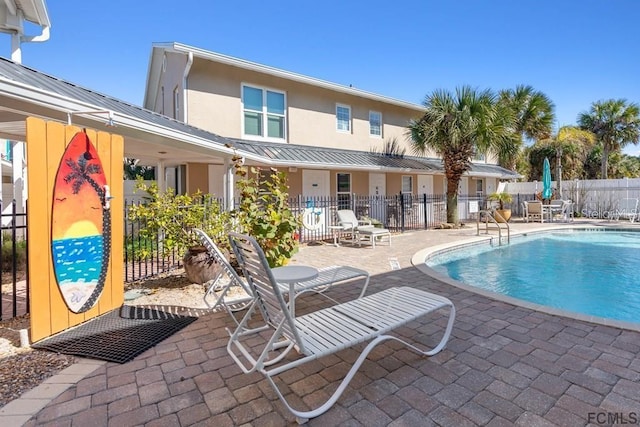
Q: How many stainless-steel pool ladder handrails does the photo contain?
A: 2